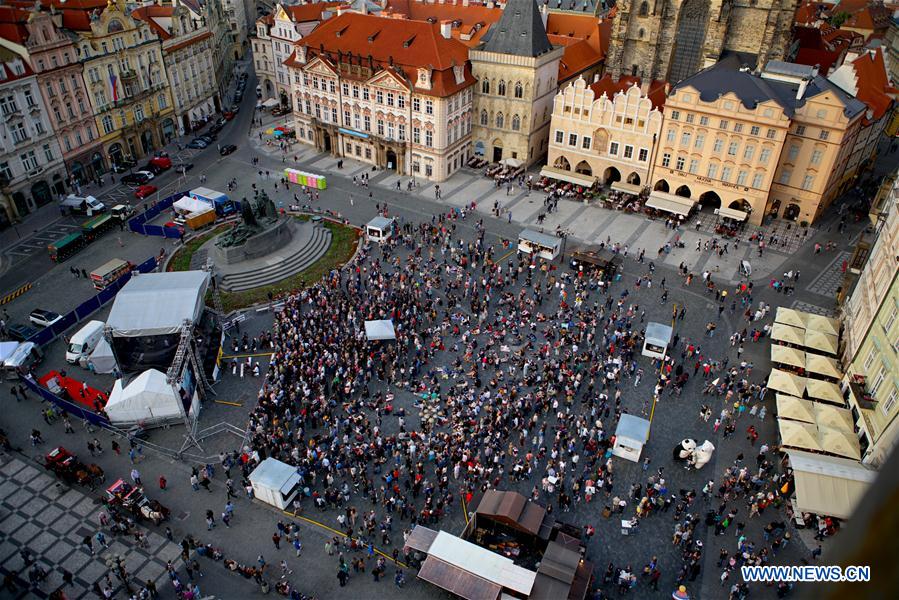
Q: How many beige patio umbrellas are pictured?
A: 12